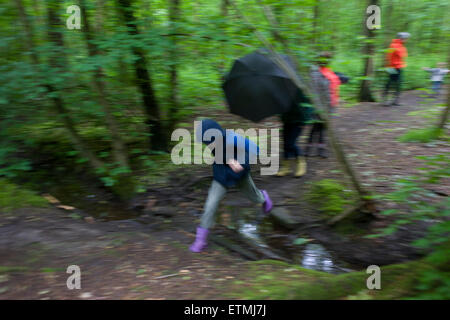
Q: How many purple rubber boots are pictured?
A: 2